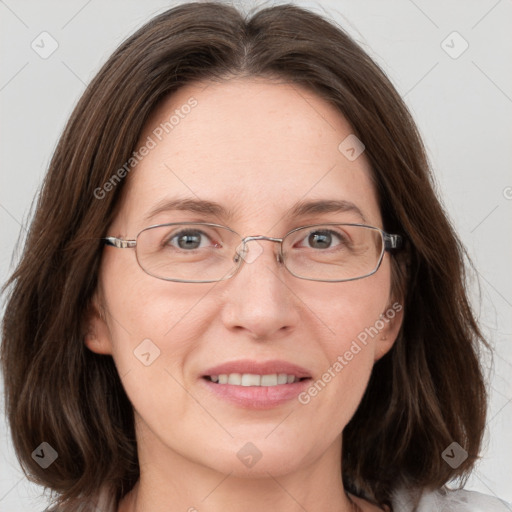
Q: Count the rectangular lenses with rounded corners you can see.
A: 2